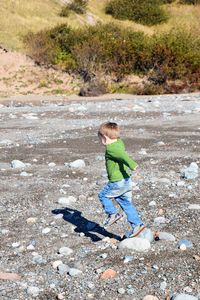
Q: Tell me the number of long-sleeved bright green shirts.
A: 1